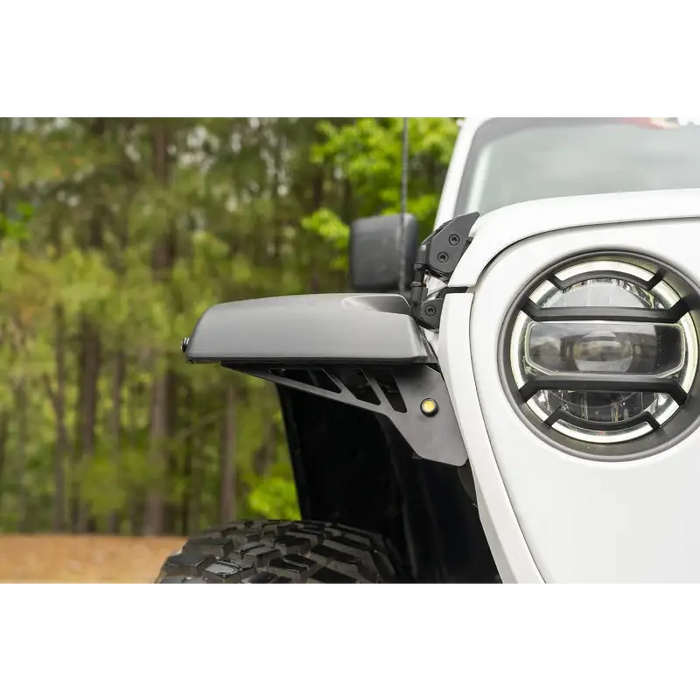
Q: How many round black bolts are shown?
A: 3